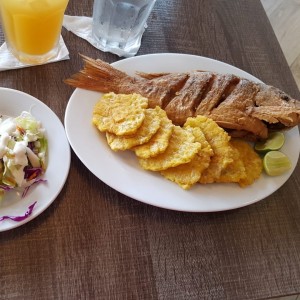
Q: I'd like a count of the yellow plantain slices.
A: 8